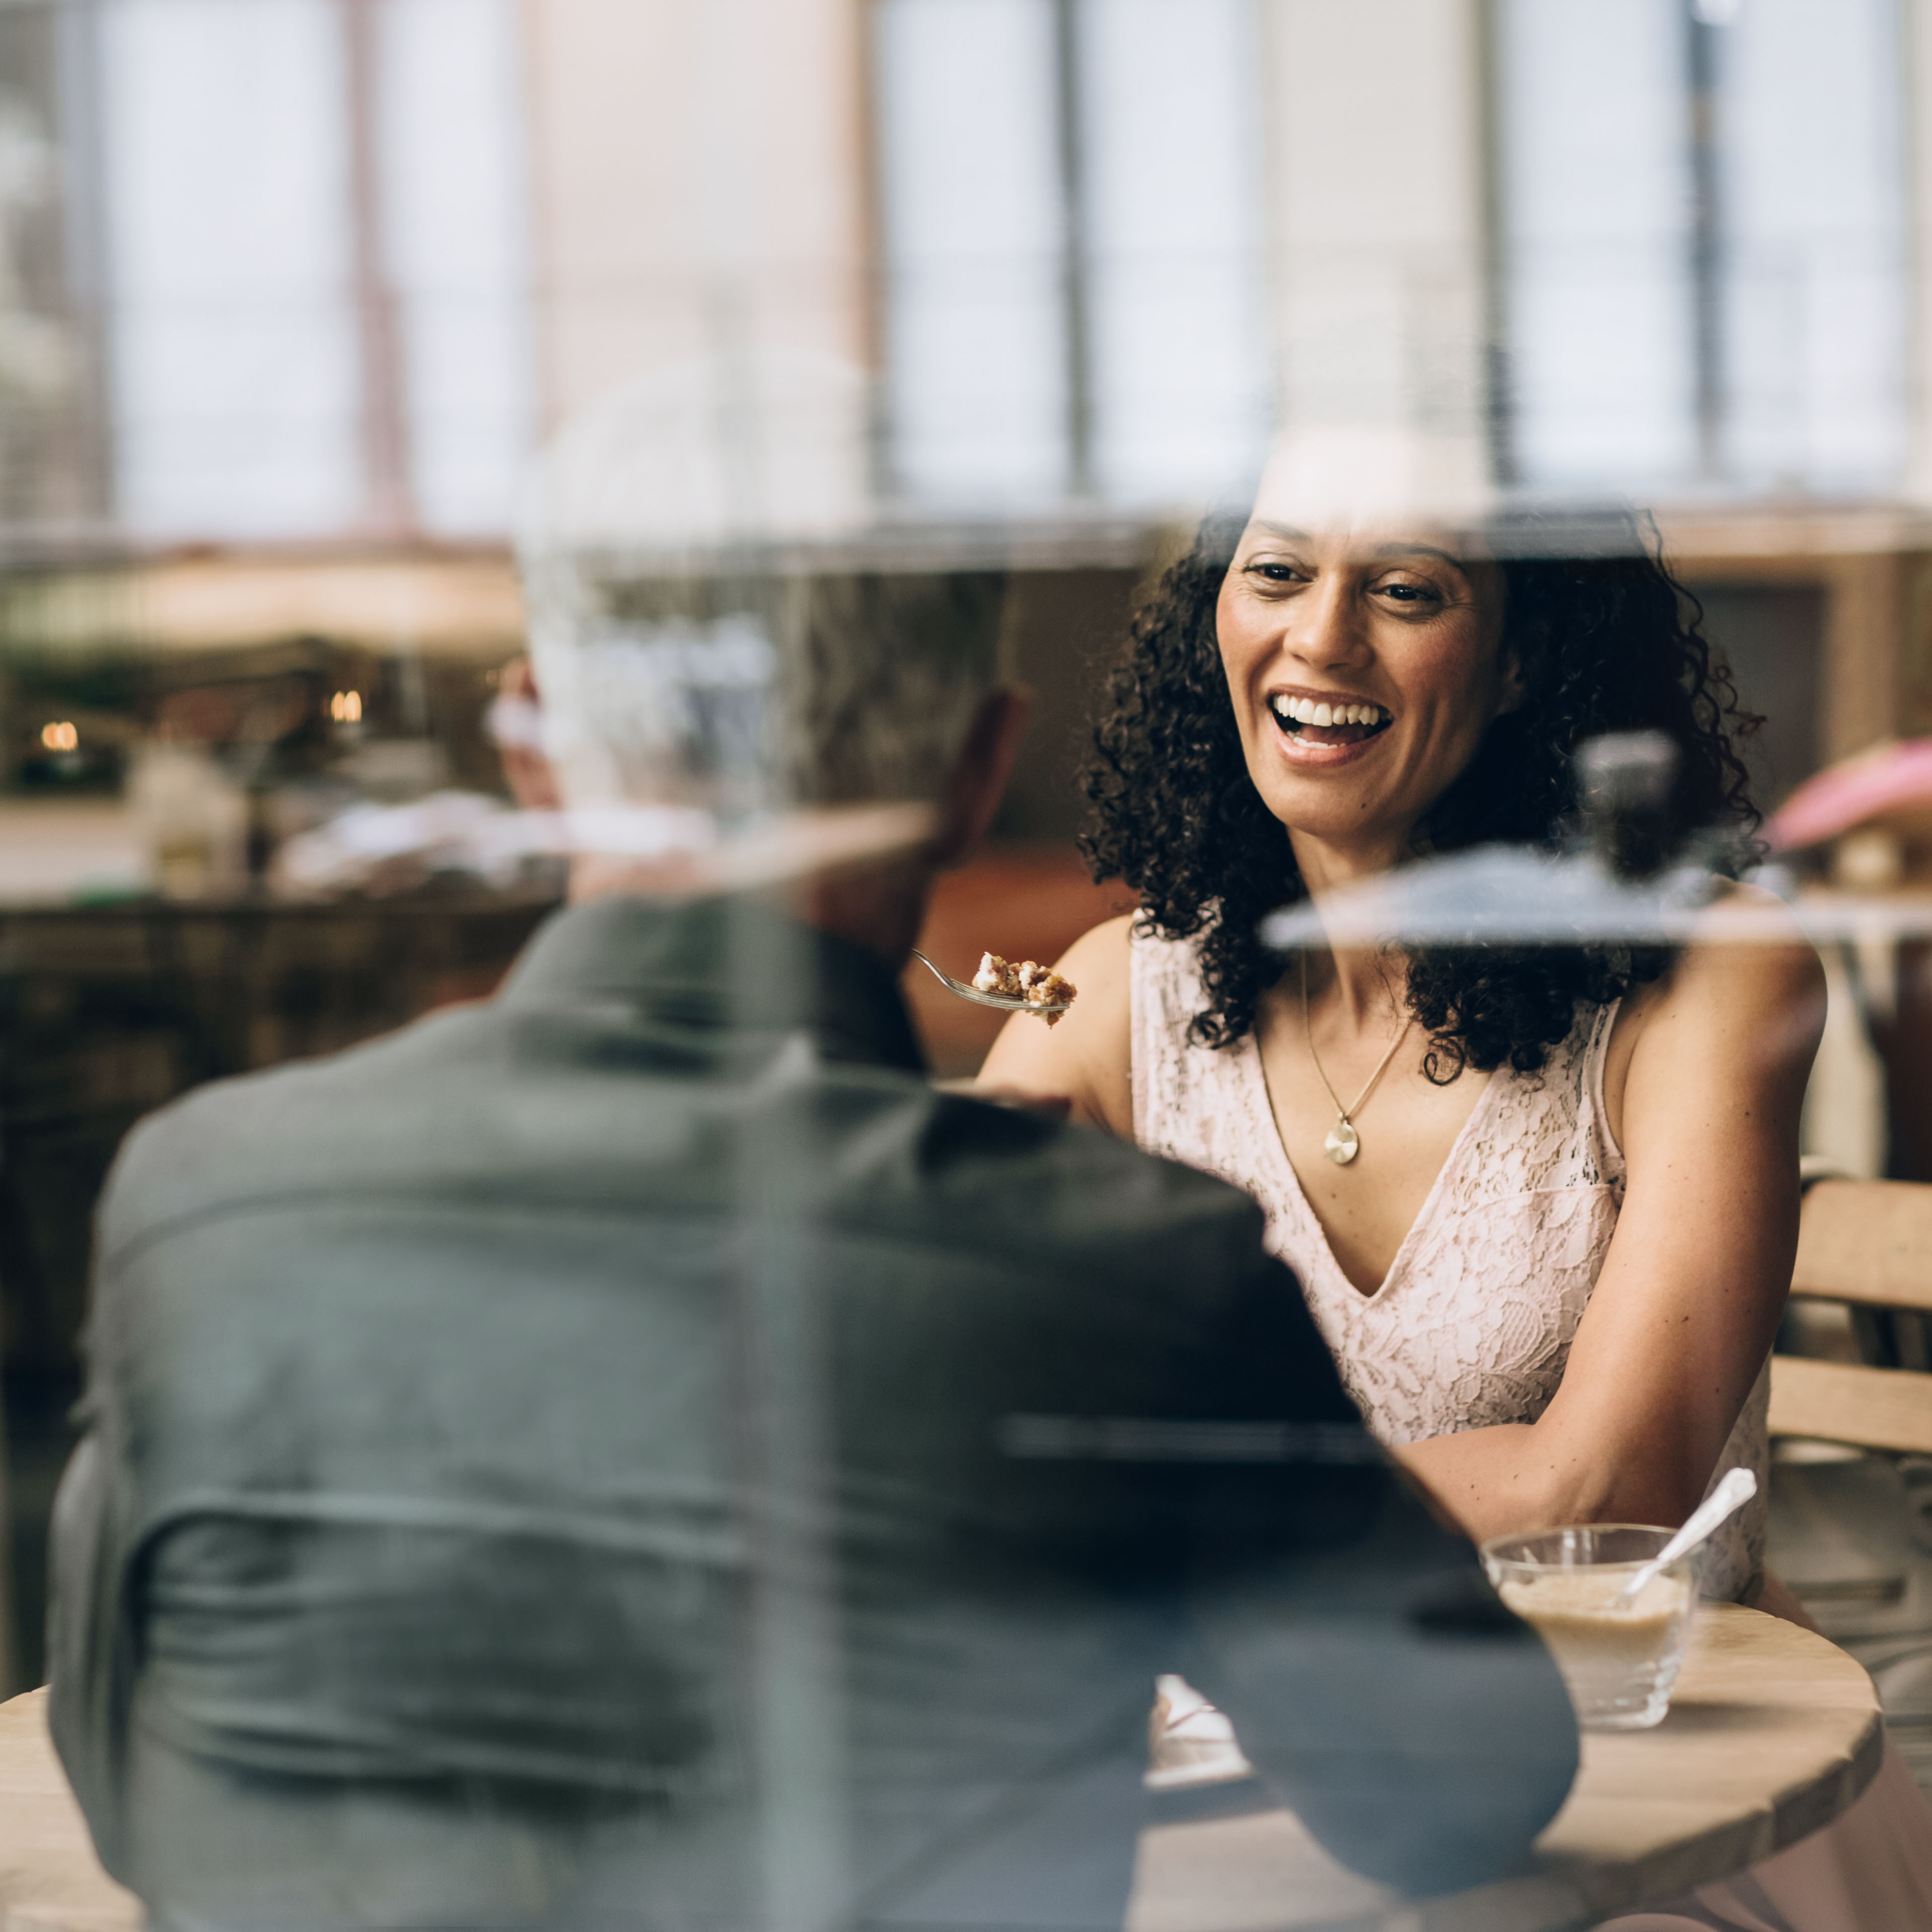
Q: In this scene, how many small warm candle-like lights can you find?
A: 2